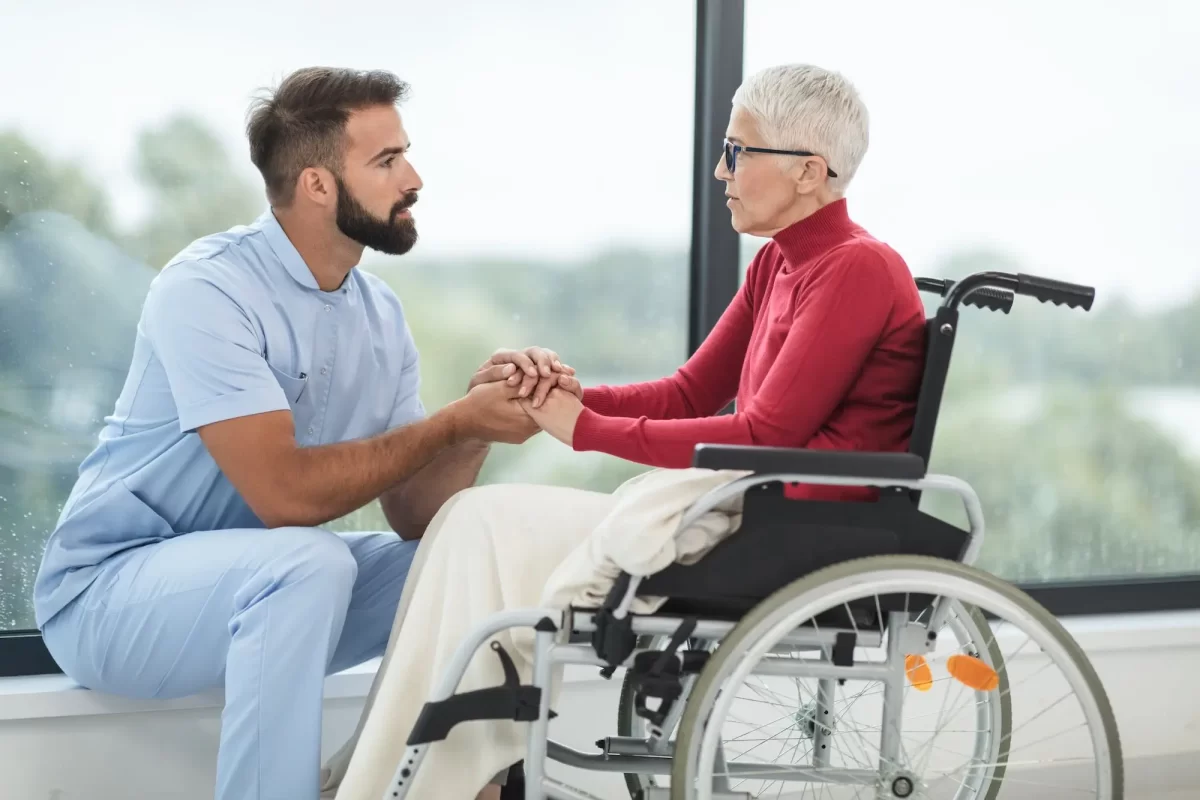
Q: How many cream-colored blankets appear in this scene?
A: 1